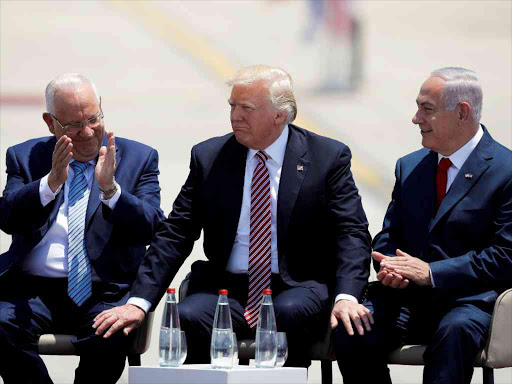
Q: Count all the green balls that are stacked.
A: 0